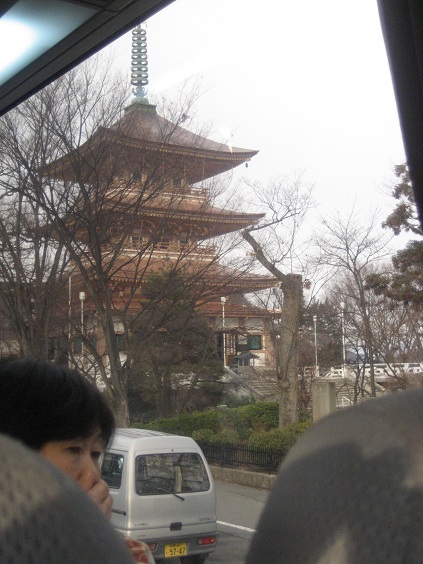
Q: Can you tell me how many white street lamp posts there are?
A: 4